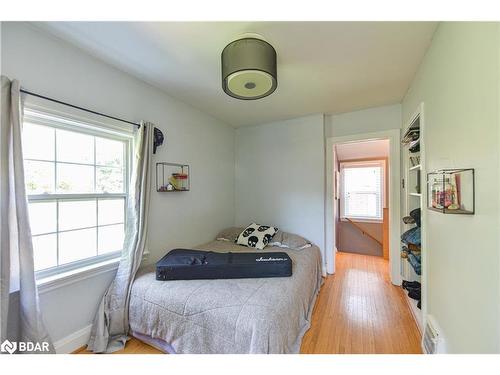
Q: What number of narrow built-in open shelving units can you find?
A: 1